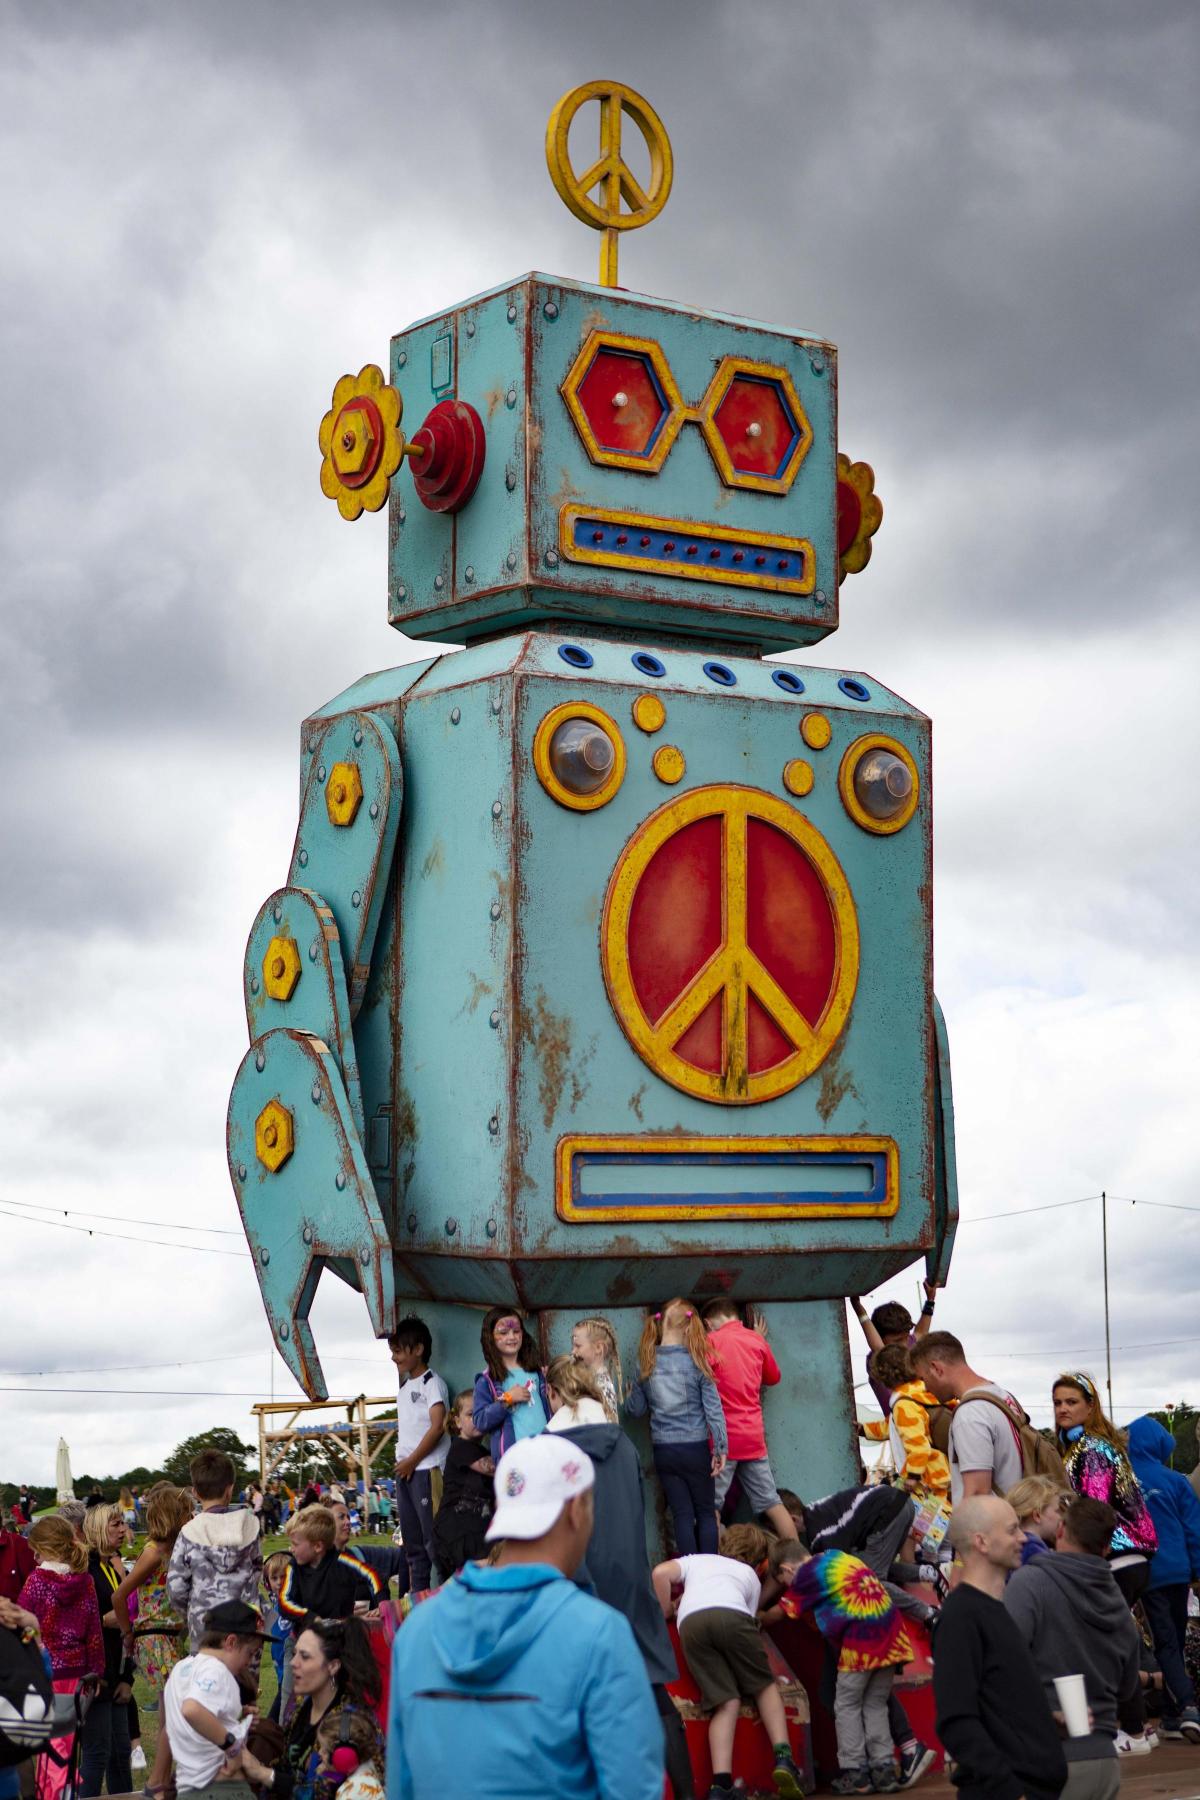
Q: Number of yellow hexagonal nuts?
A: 4